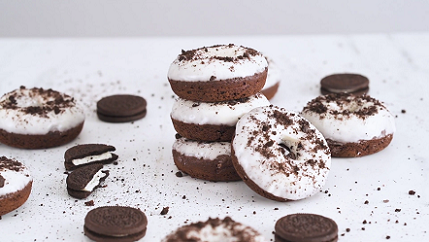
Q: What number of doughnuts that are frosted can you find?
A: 9